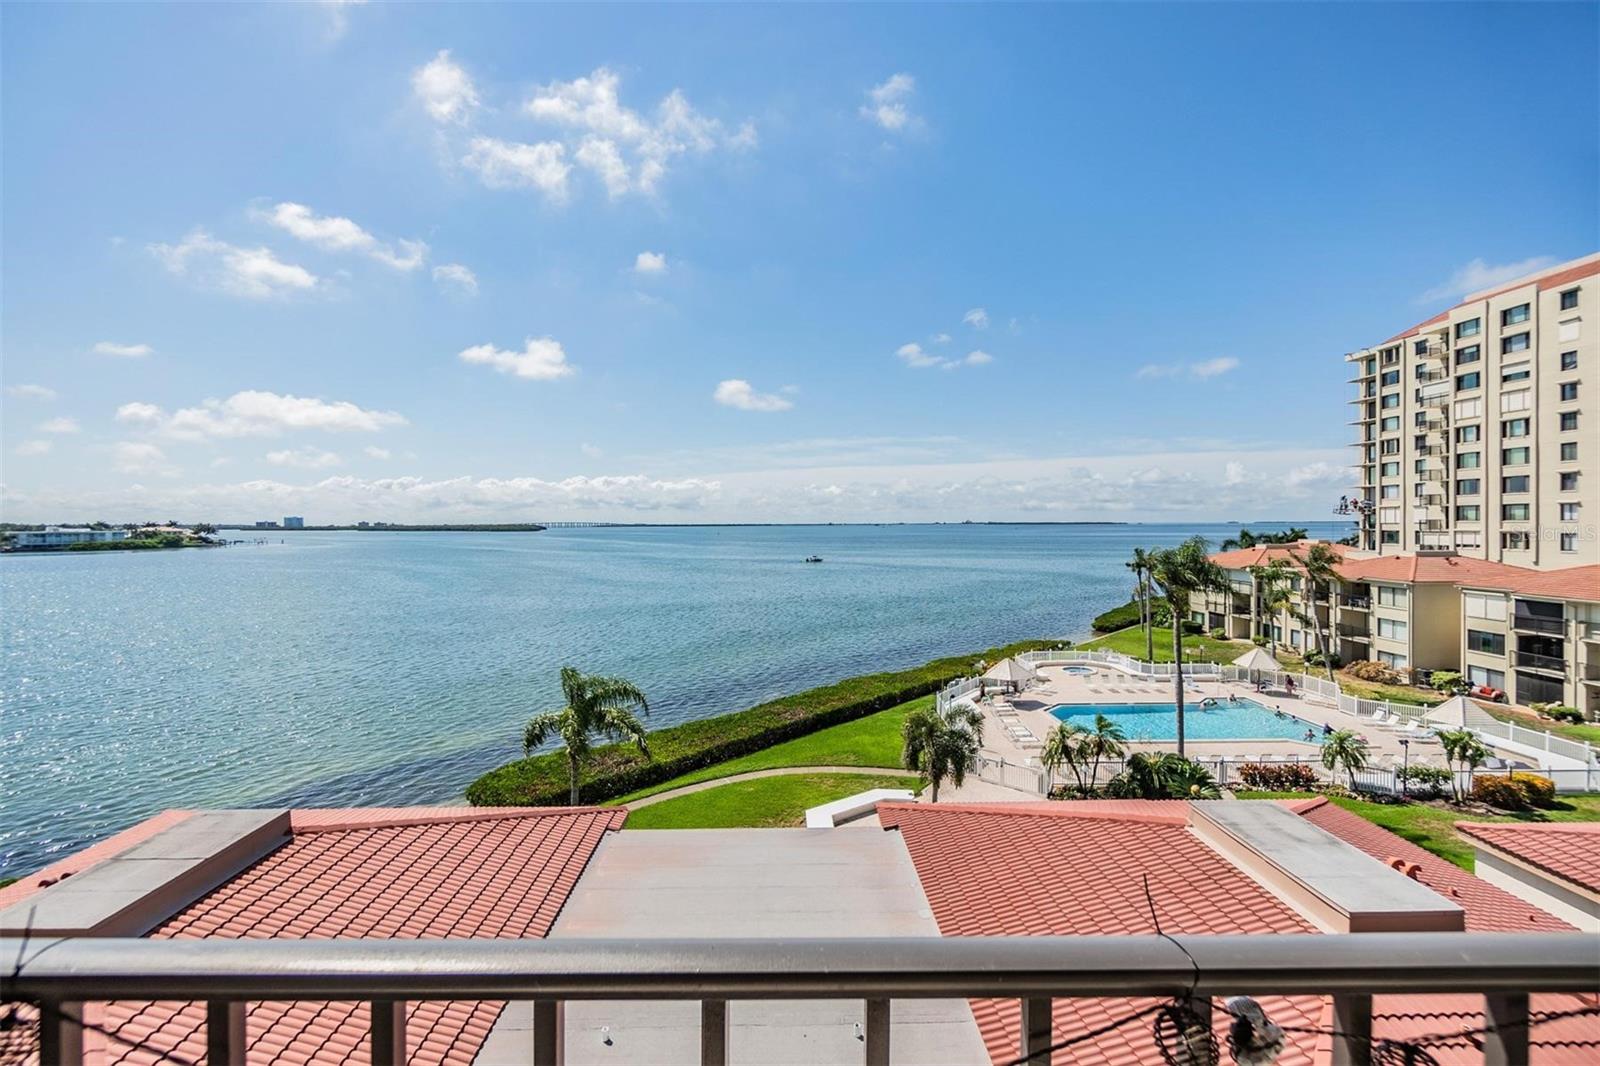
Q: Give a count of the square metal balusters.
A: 10